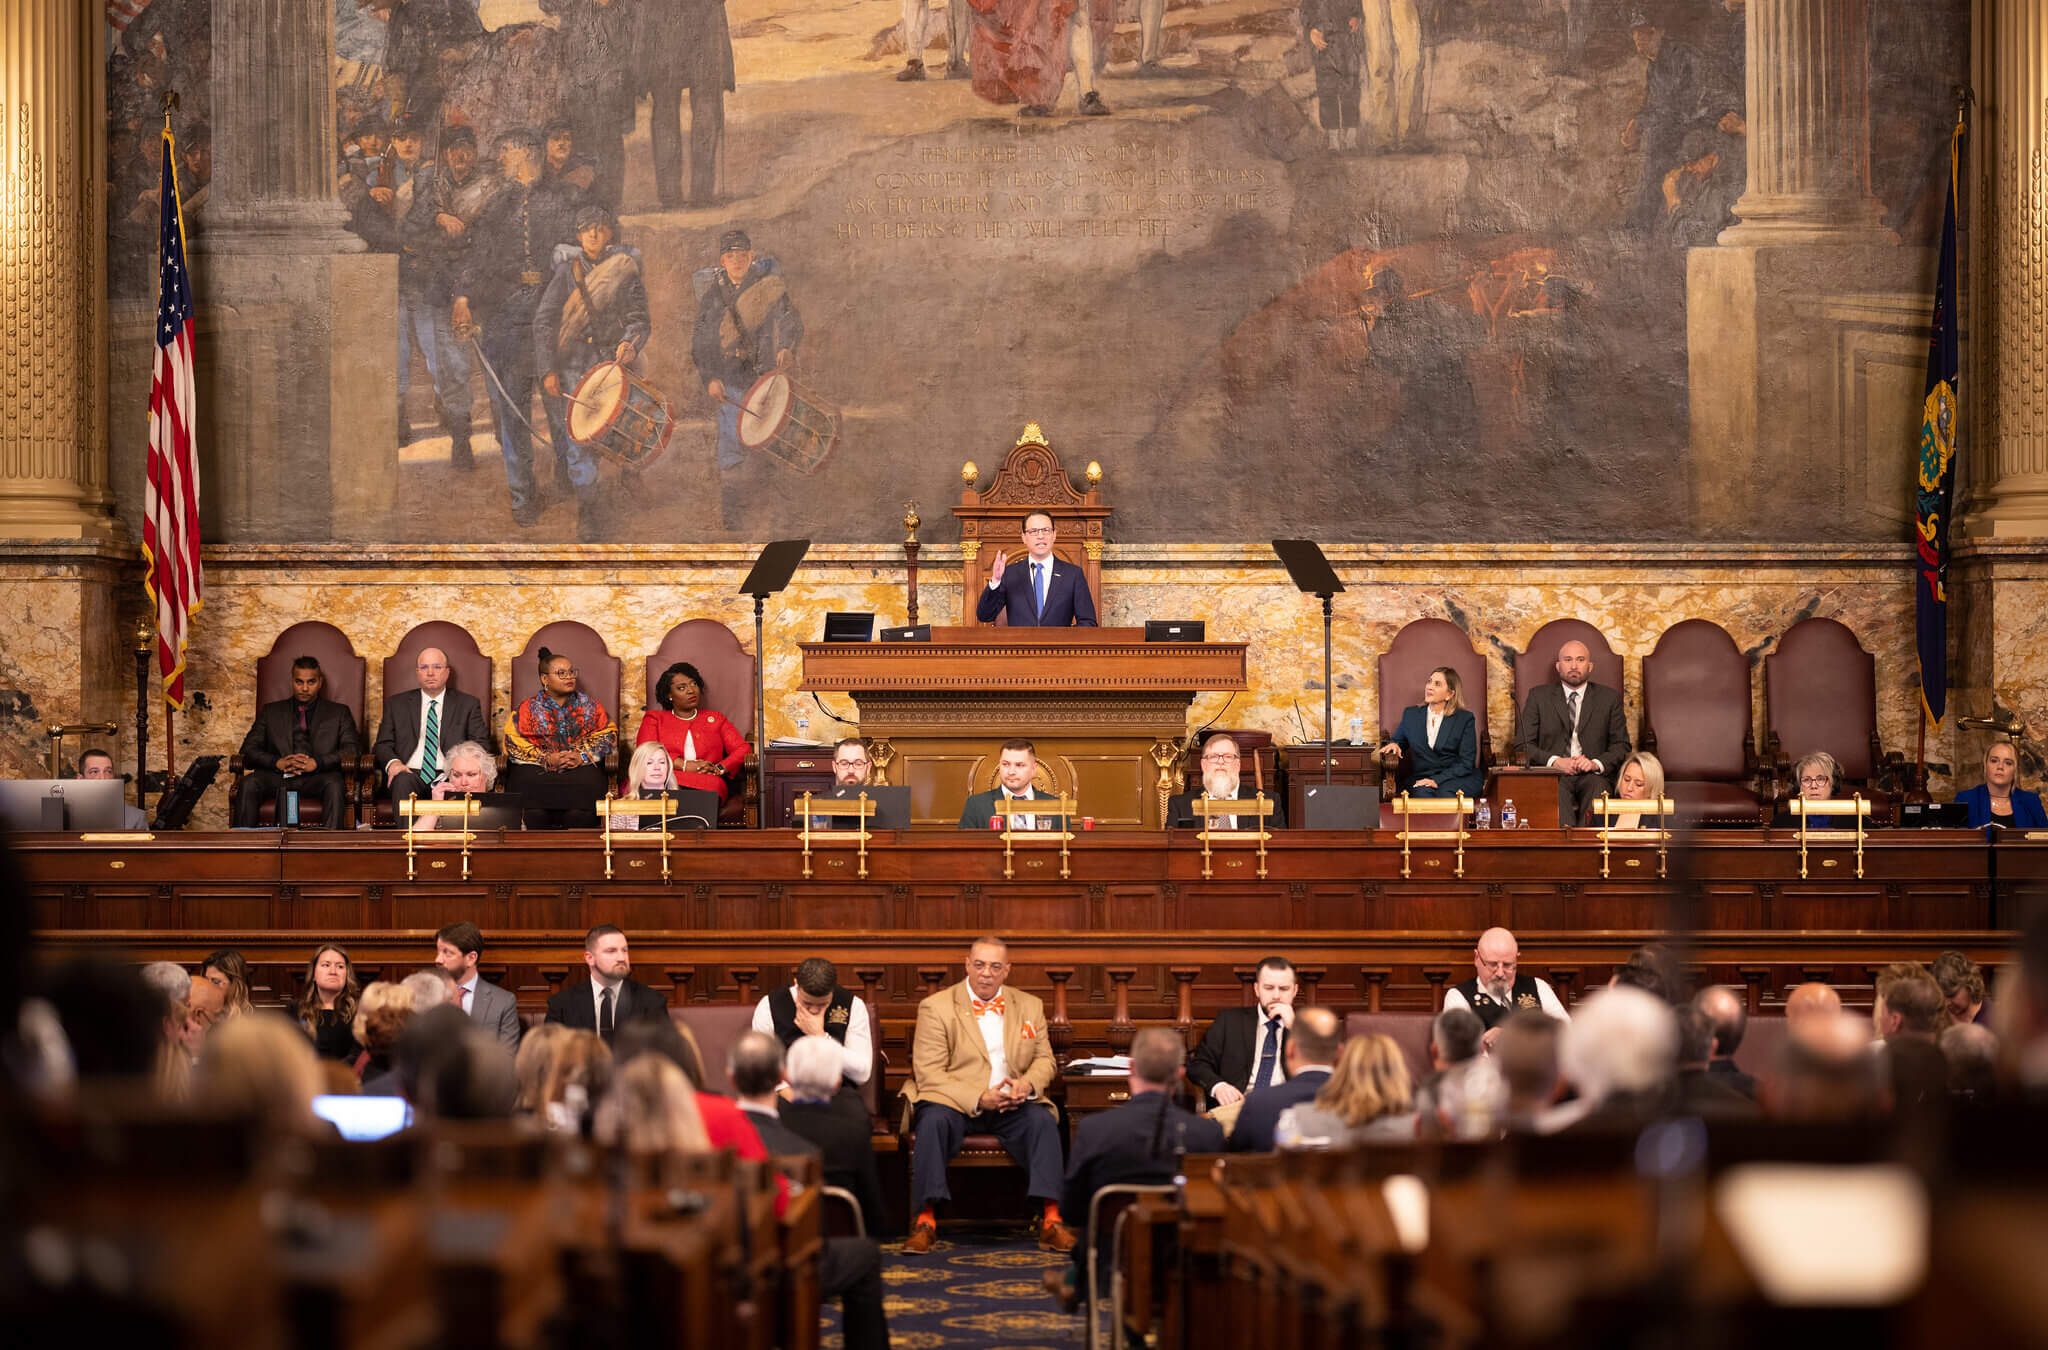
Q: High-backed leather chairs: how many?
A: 8